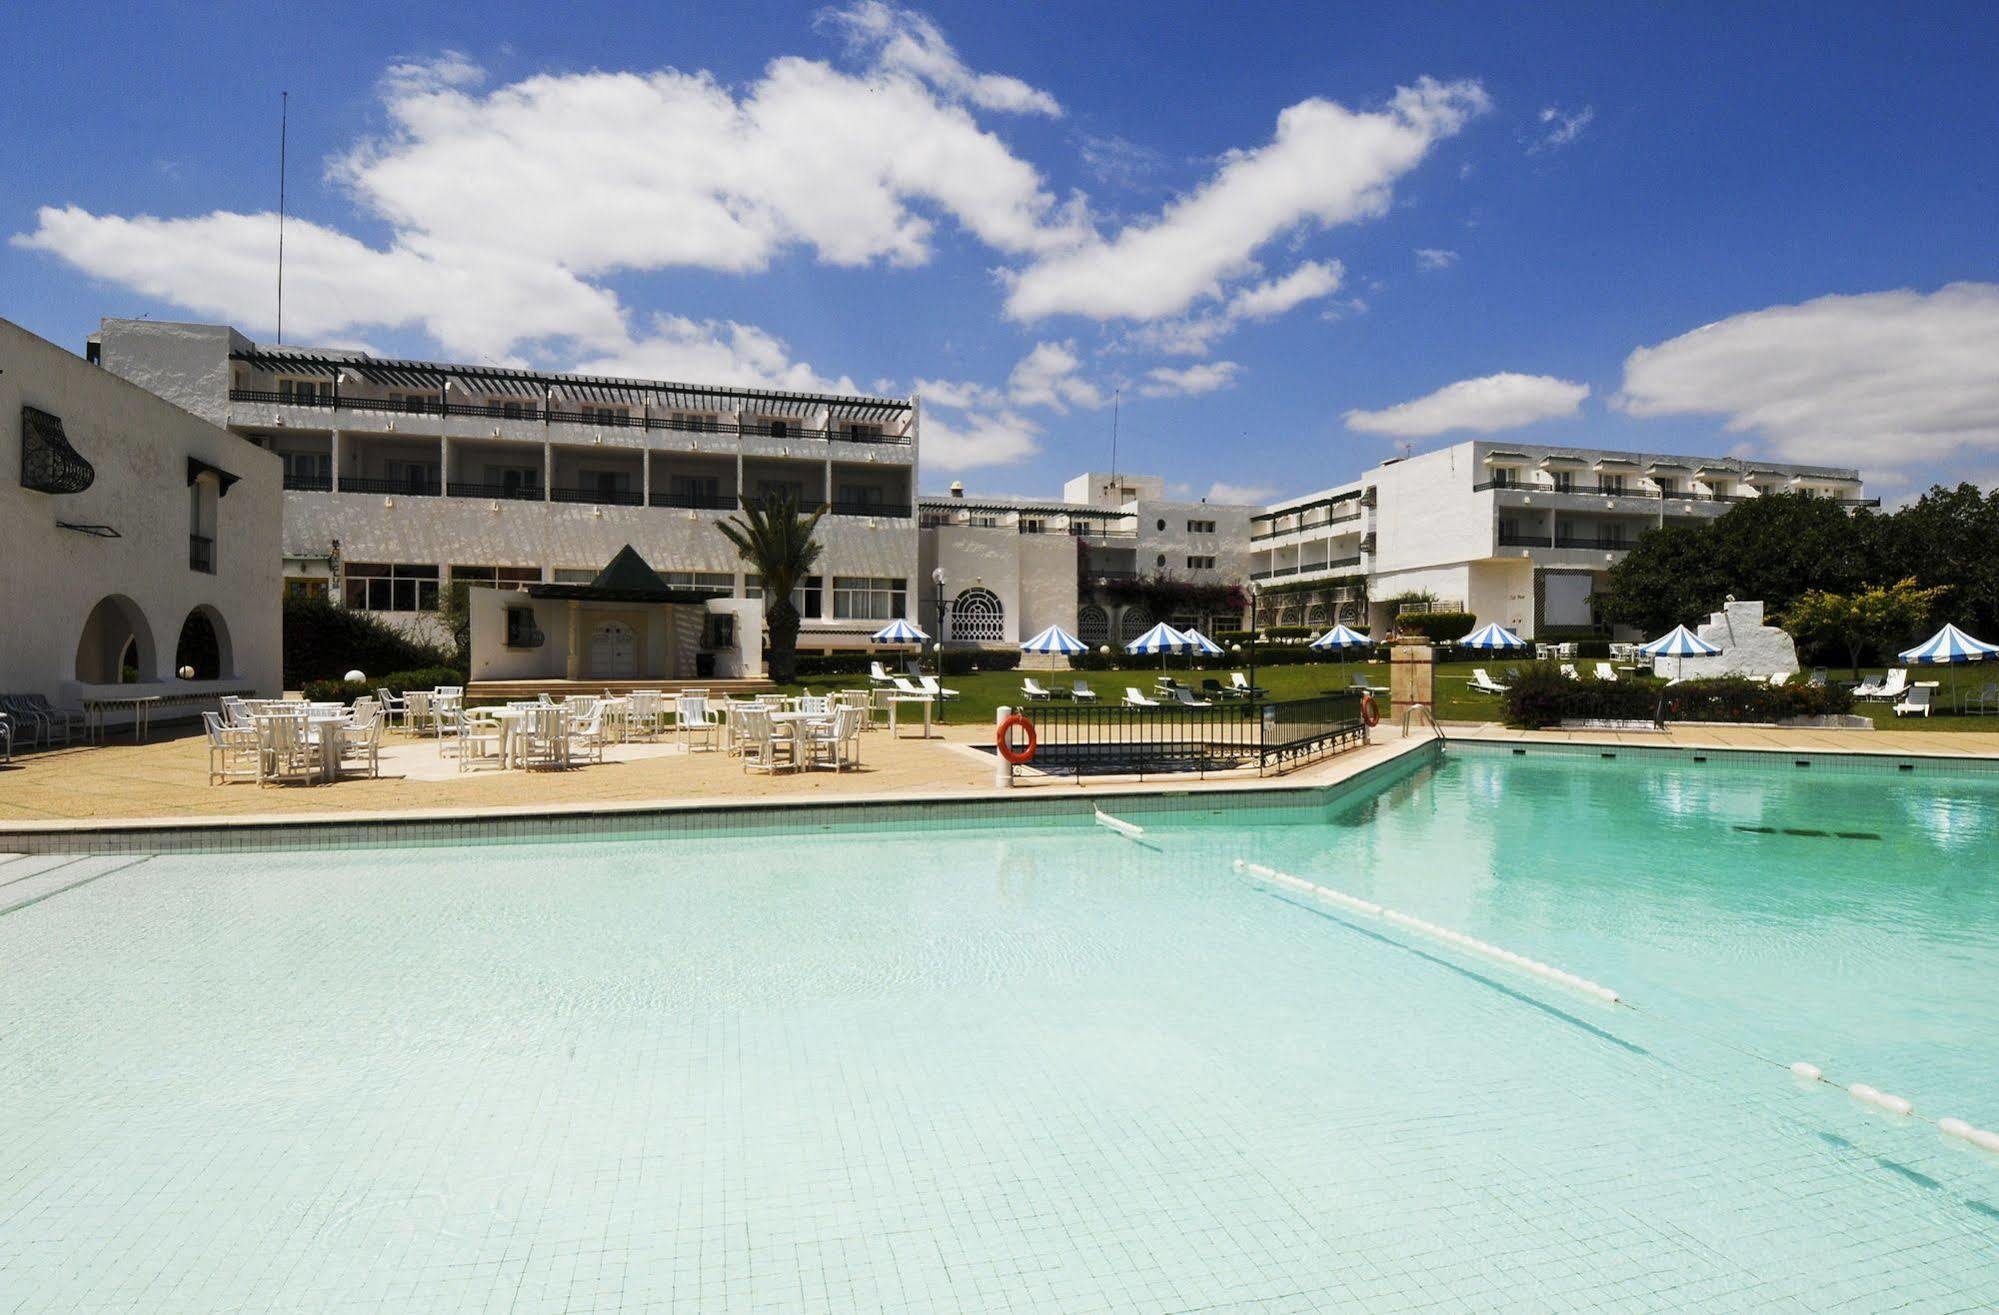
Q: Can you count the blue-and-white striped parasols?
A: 8